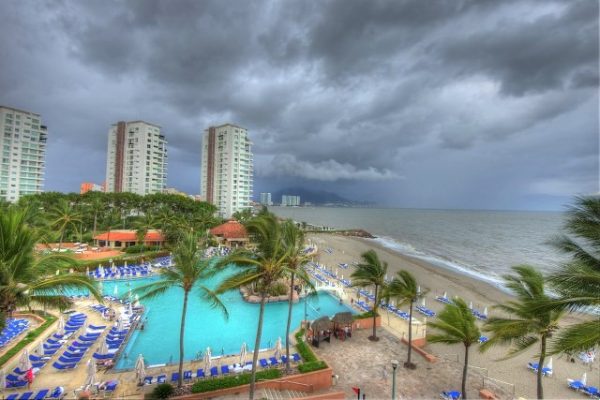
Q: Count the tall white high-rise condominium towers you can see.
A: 3